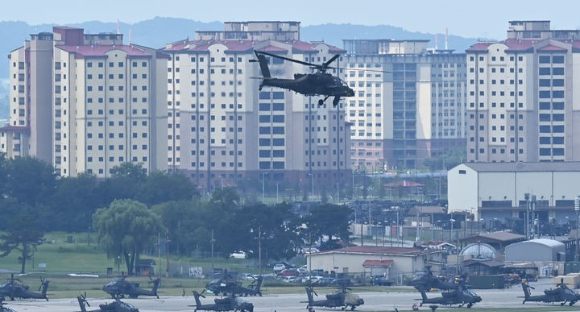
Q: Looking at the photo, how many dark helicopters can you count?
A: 11